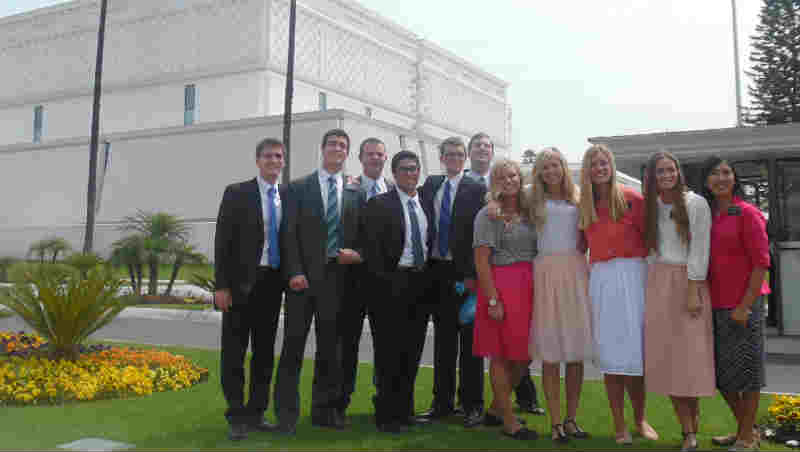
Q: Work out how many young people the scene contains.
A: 11